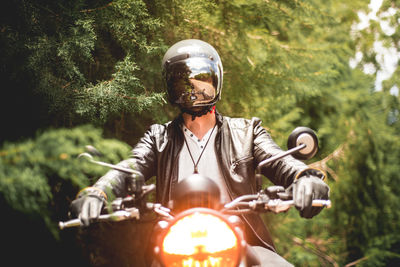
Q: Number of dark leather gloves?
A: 2